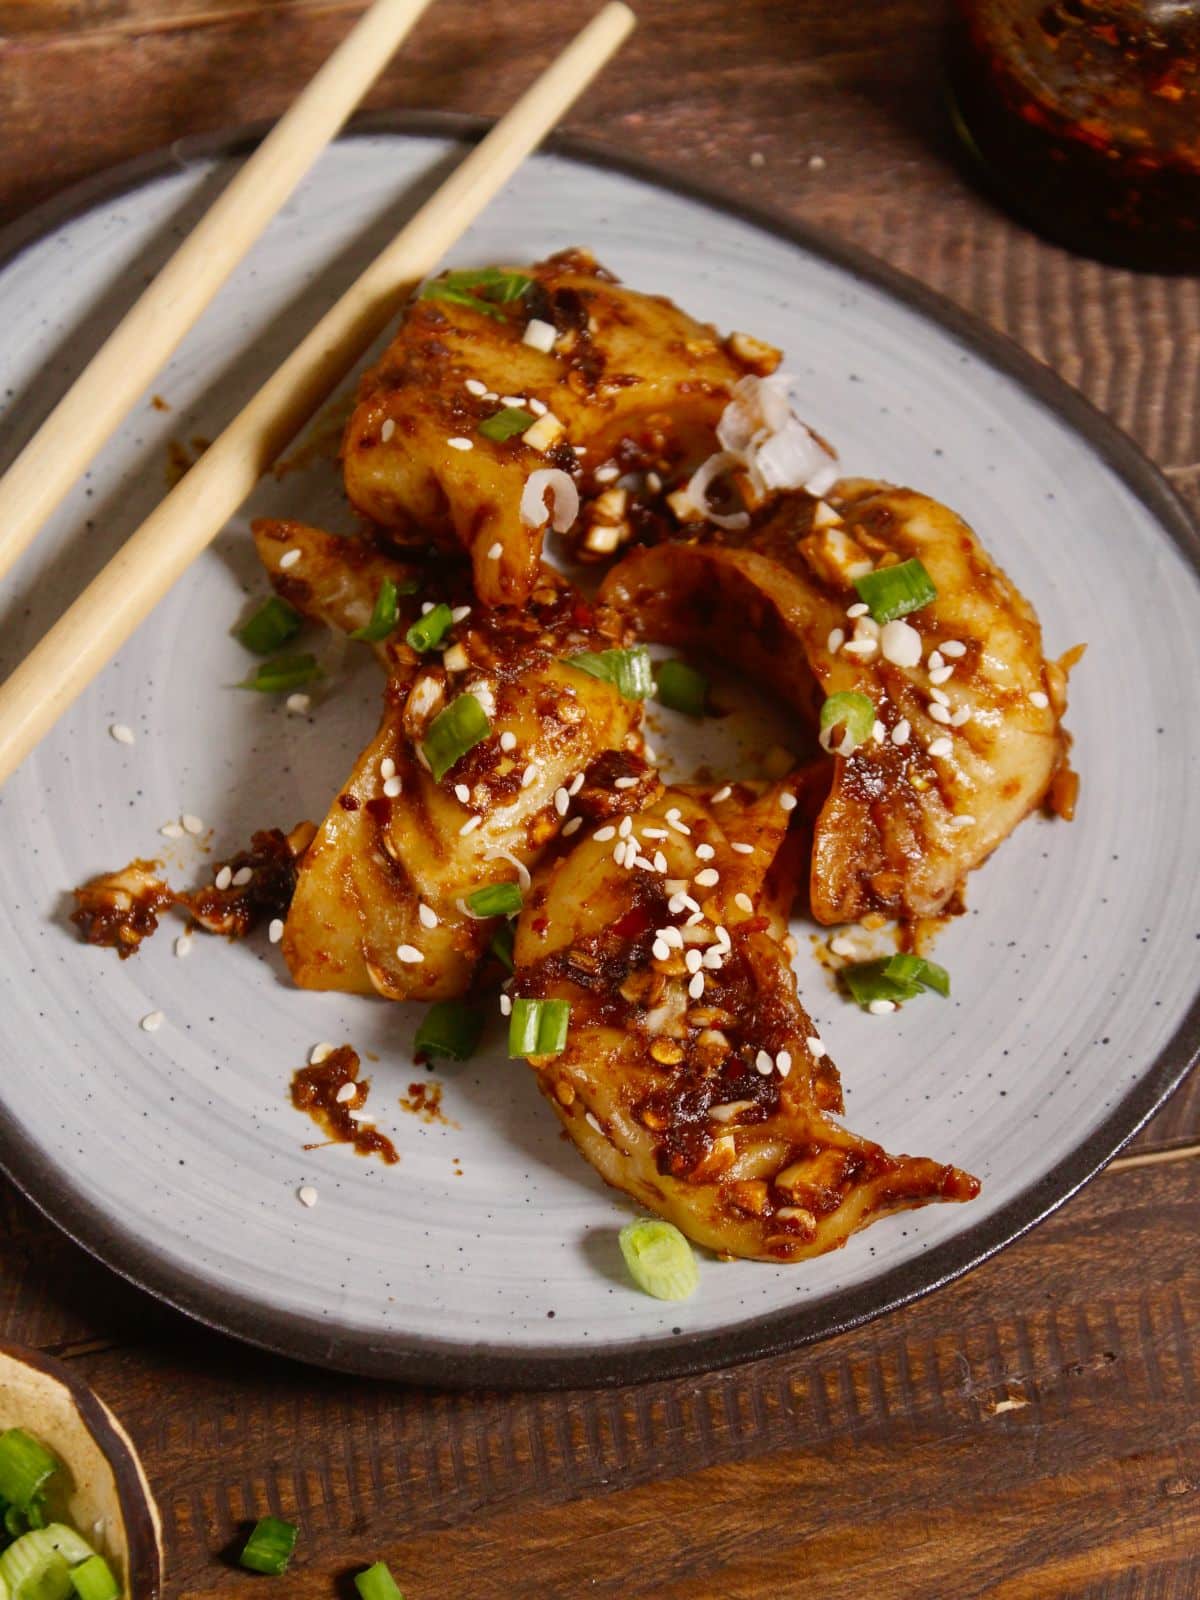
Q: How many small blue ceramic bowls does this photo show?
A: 0